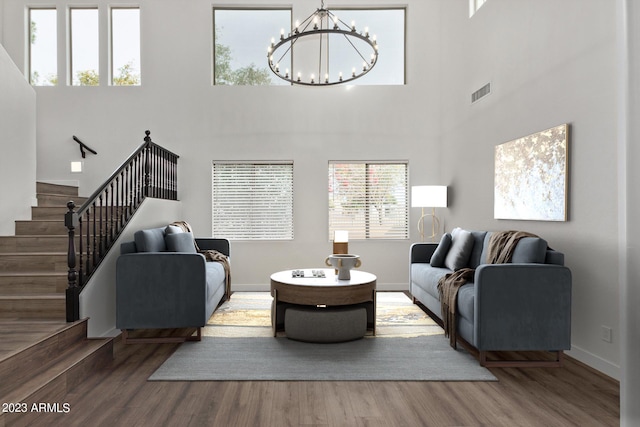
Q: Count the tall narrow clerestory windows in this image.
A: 3